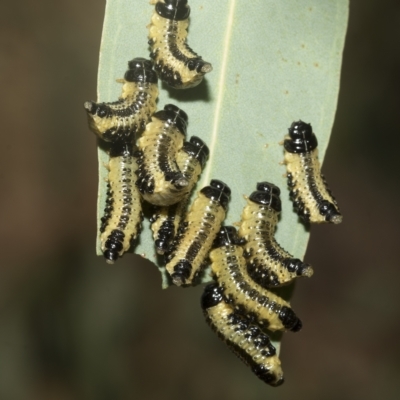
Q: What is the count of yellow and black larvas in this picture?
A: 10